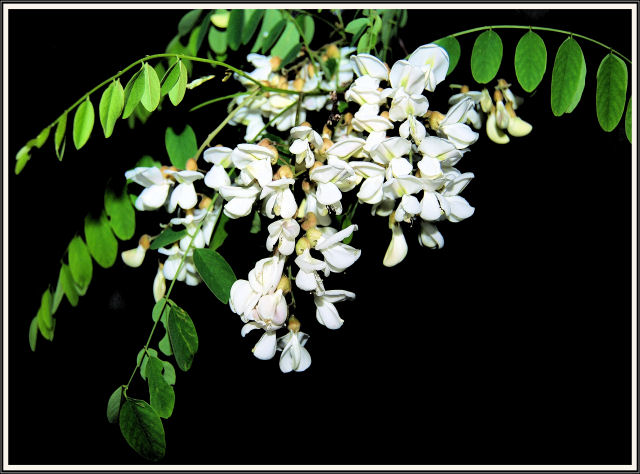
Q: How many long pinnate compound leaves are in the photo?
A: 4